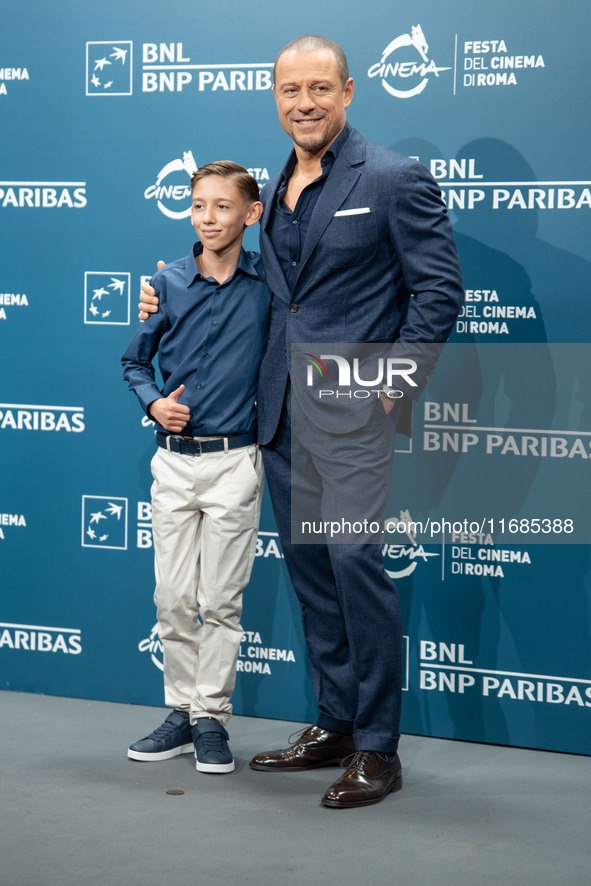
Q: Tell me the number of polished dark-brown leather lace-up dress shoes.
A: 2